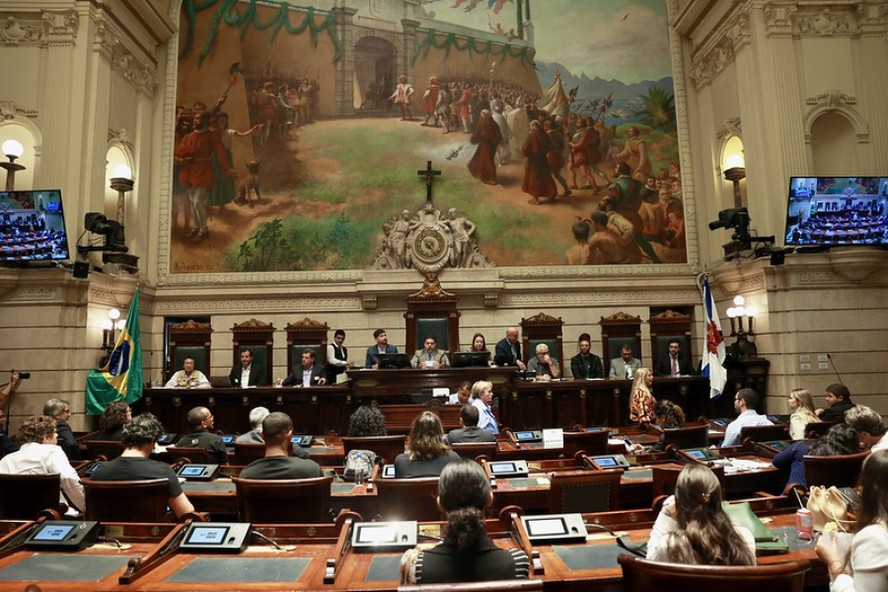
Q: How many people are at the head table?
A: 12